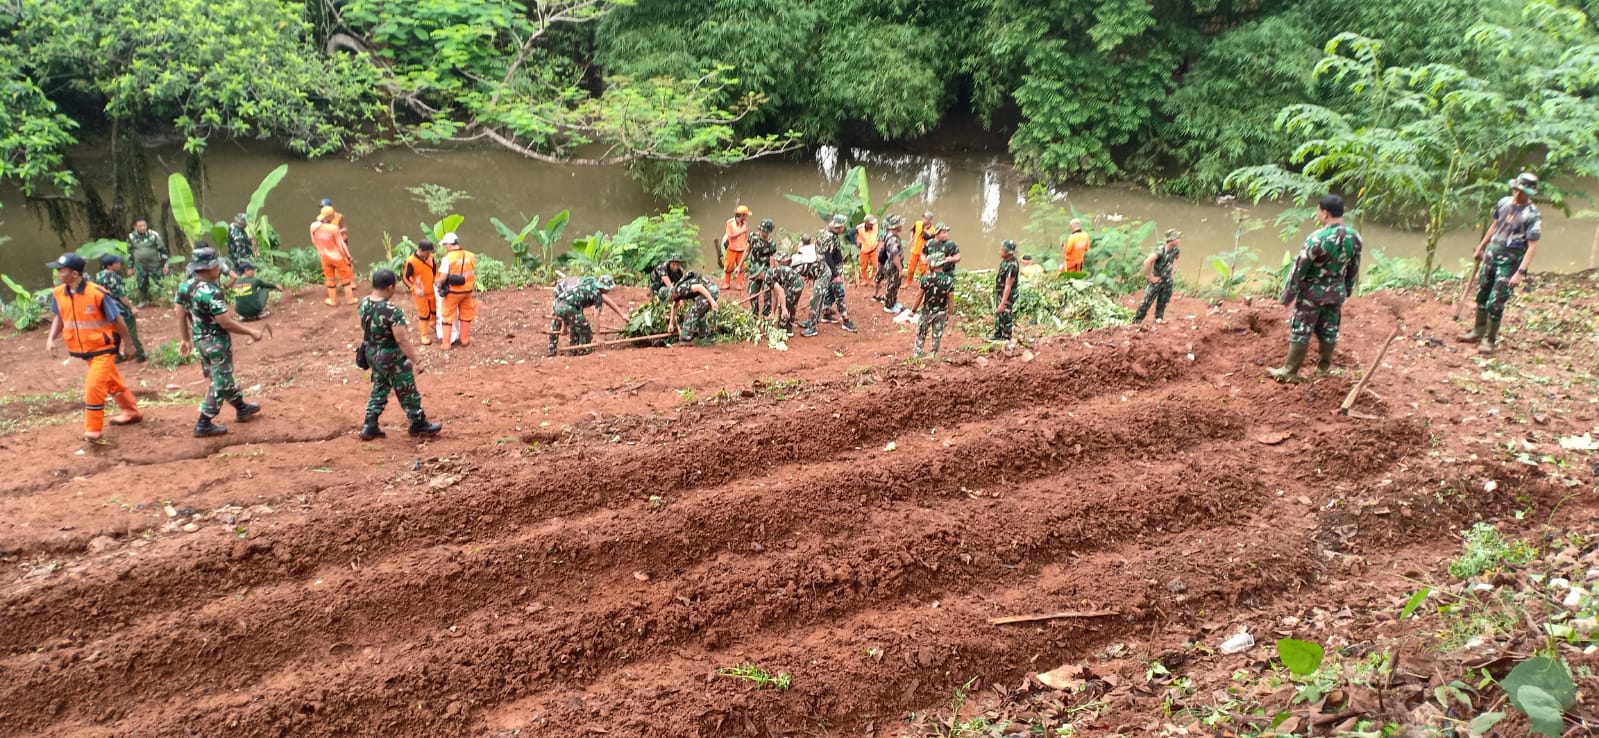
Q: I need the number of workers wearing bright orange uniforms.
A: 9